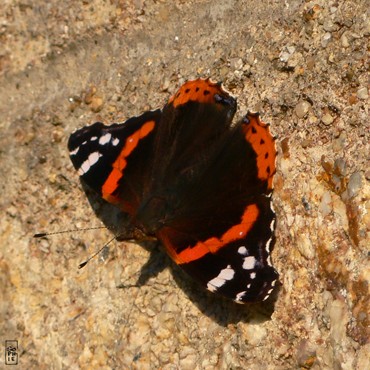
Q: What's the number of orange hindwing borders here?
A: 2